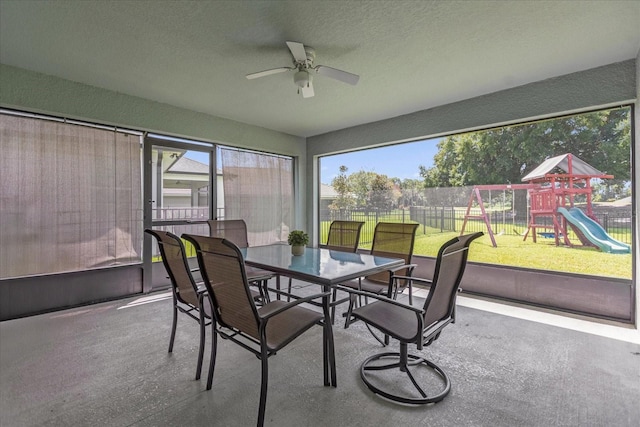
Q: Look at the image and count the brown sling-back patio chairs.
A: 6